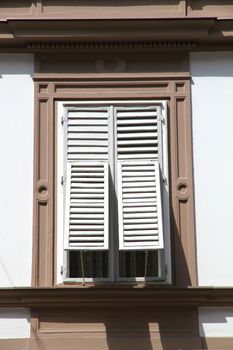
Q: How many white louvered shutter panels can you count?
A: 4